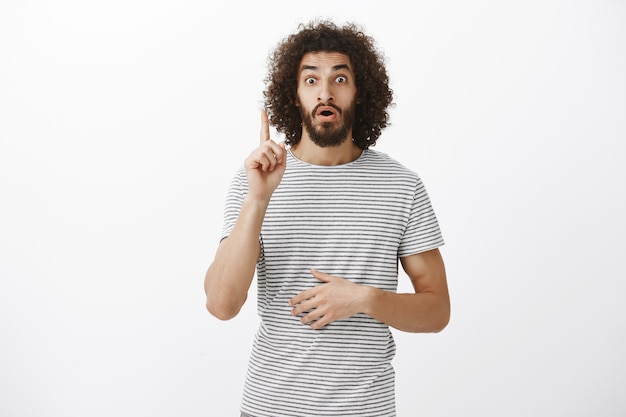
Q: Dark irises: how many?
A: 2